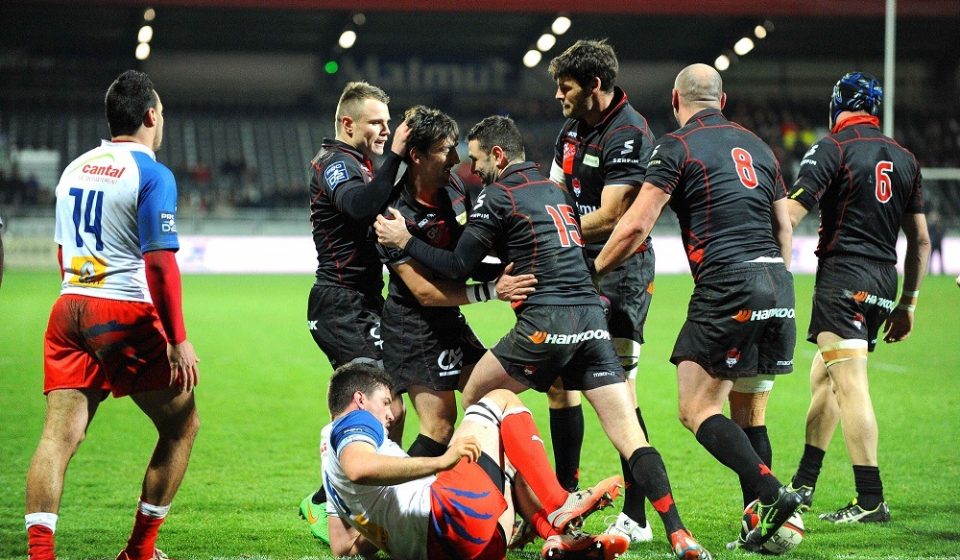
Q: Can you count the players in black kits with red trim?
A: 6